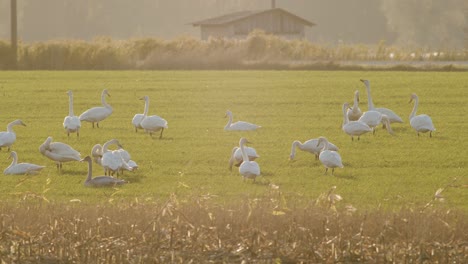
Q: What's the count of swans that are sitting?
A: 3